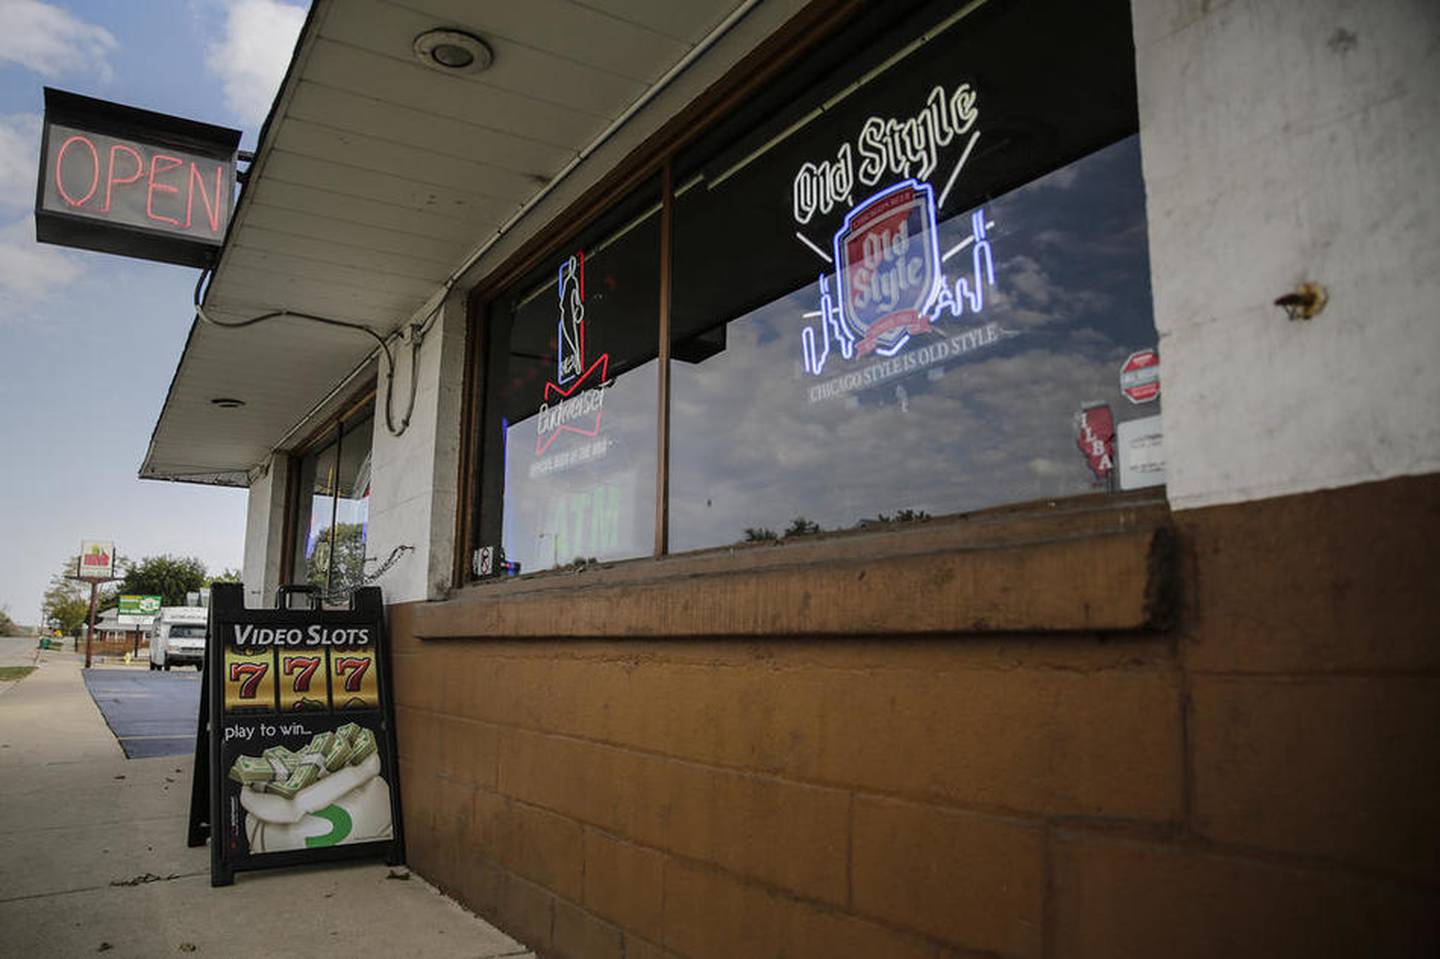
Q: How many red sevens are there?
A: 3